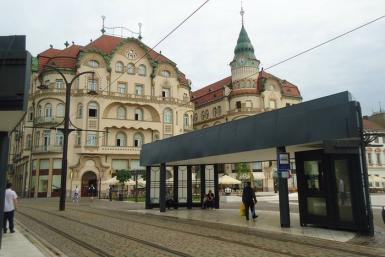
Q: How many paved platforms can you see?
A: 2